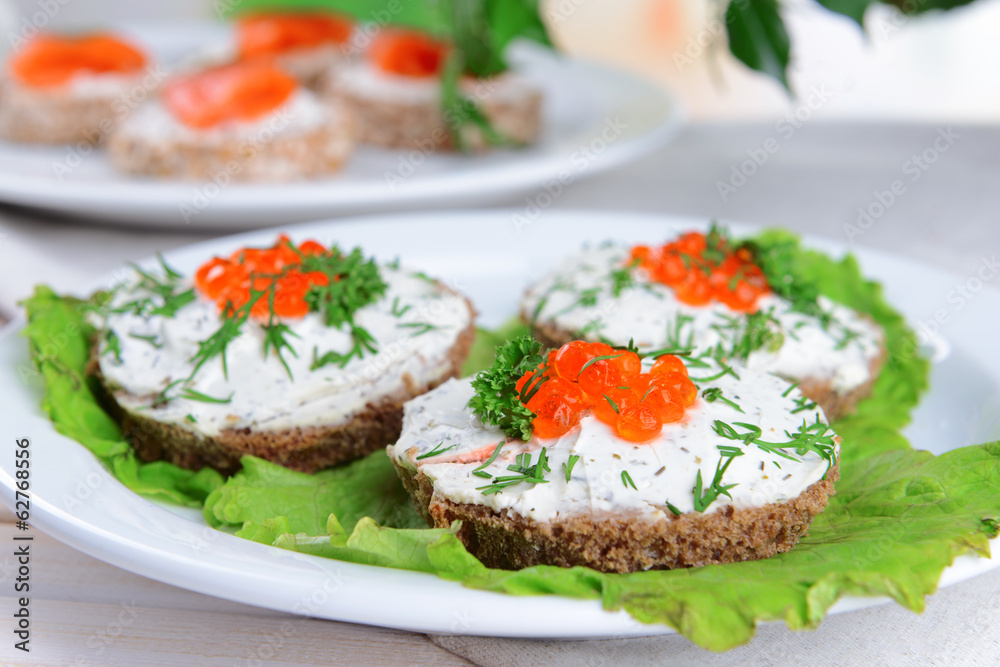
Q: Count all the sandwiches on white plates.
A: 7